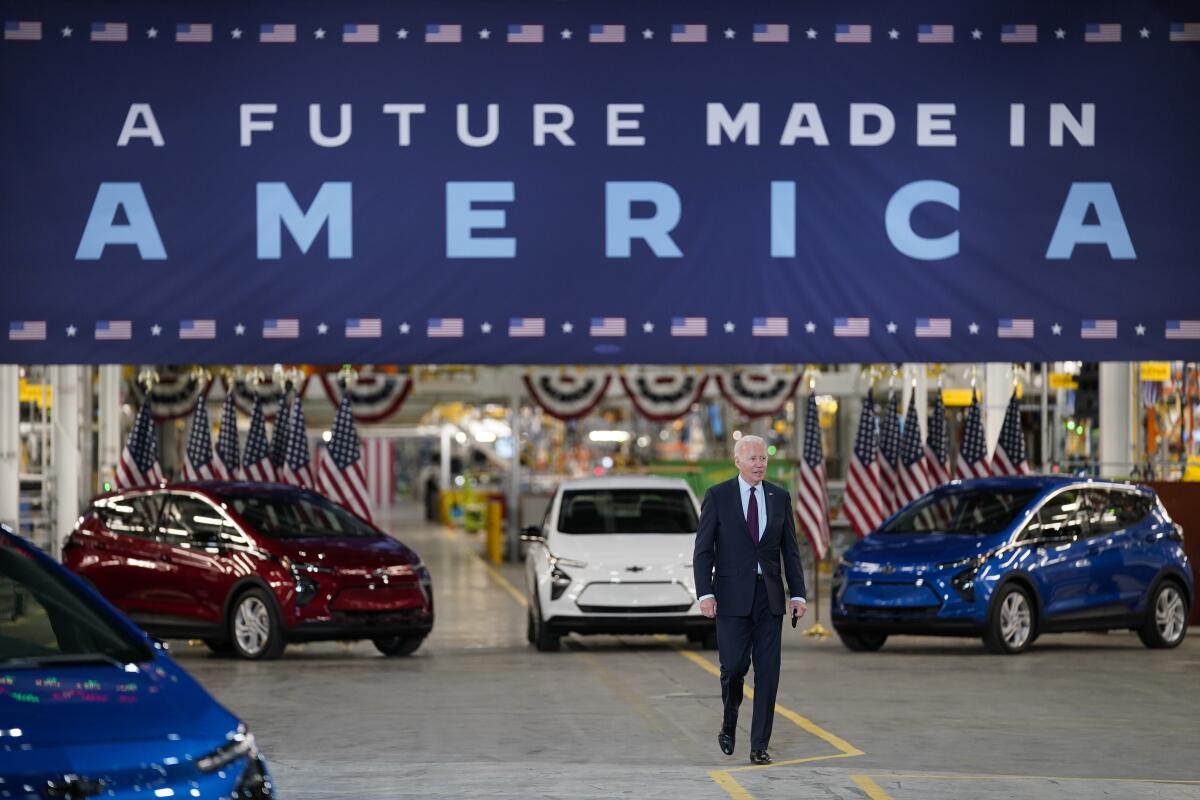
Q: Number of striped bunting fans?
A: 6